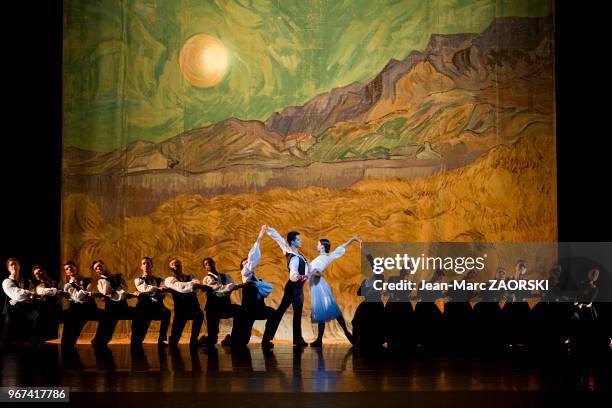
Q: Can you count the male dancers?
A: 9